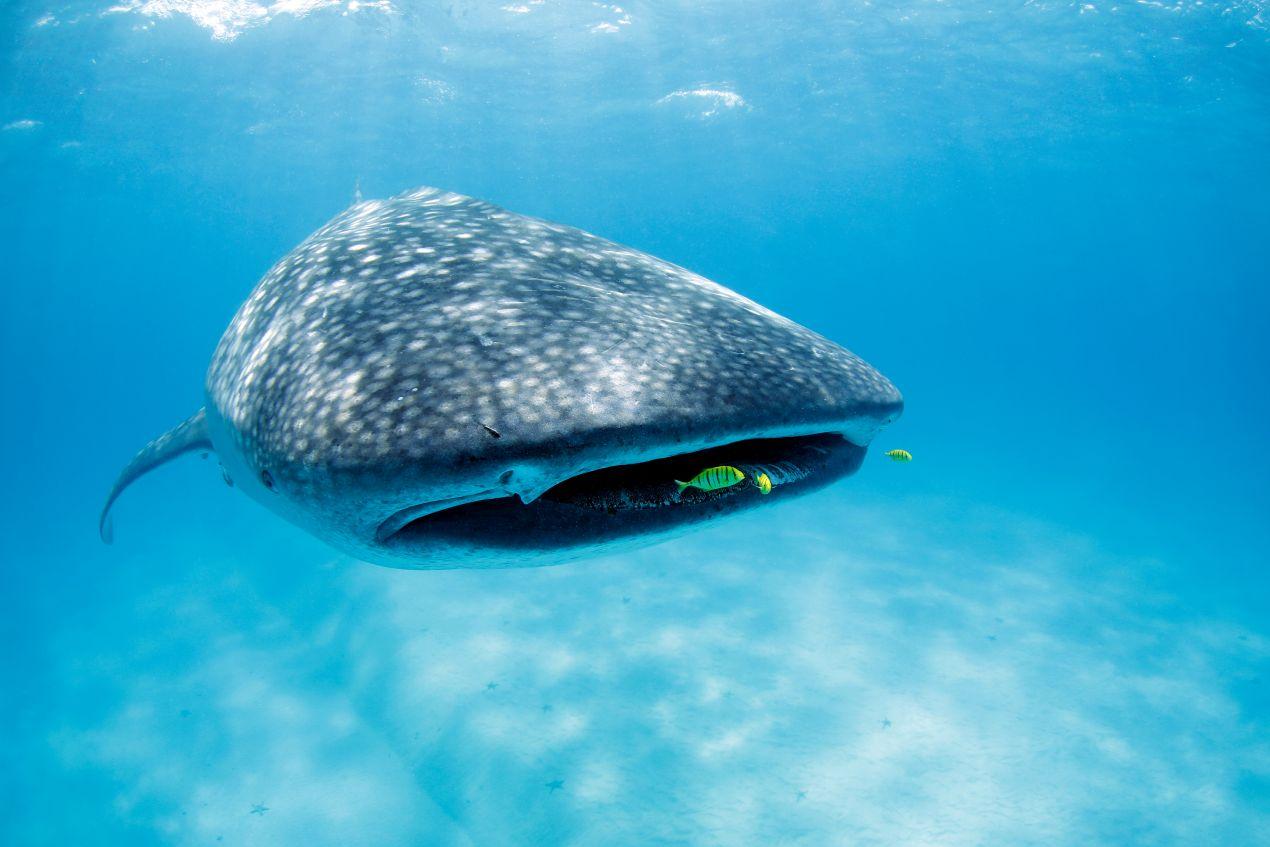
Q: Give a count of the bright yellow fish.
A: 3